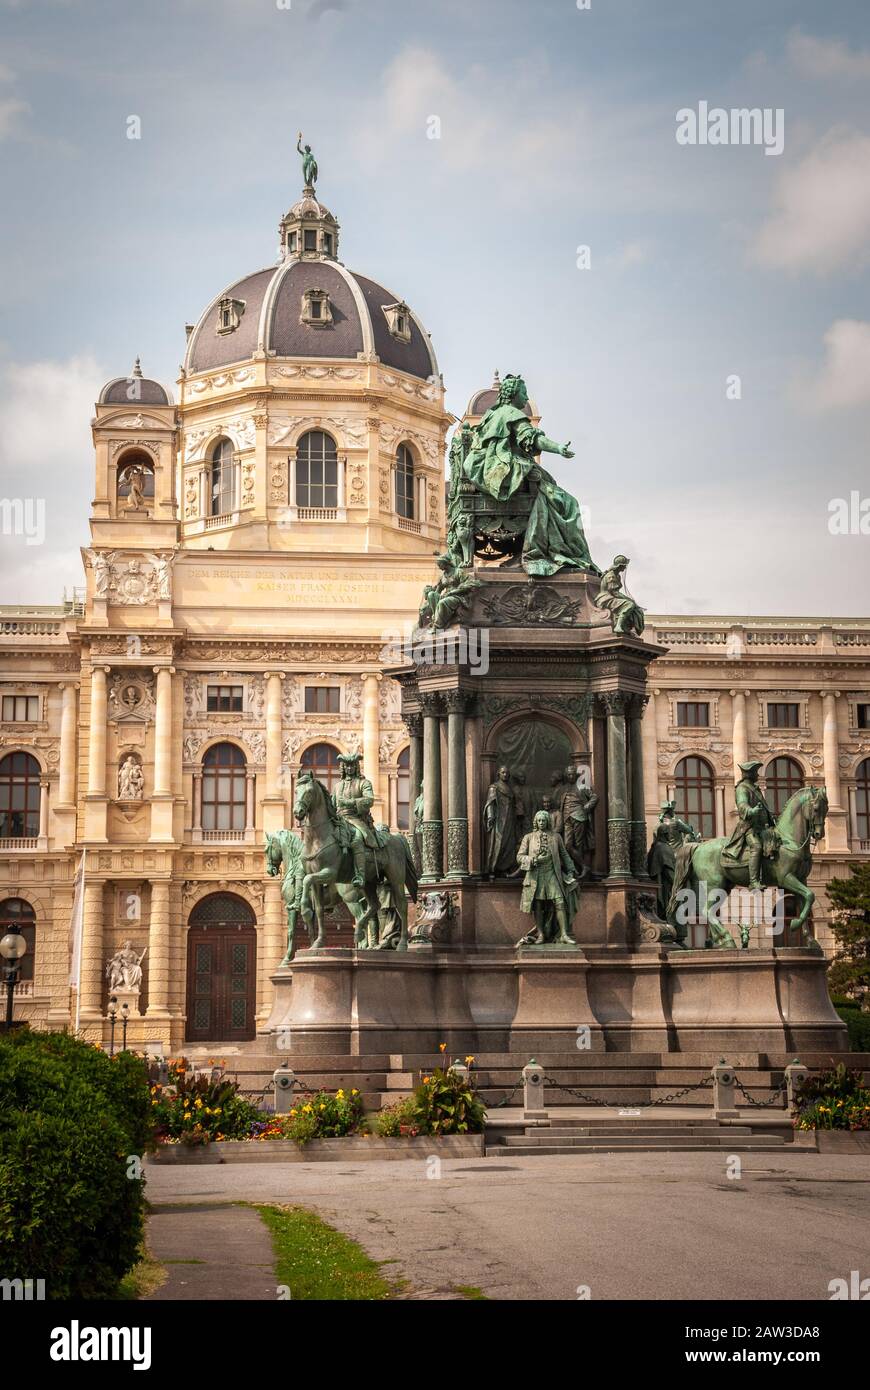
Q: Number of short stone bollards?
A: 5